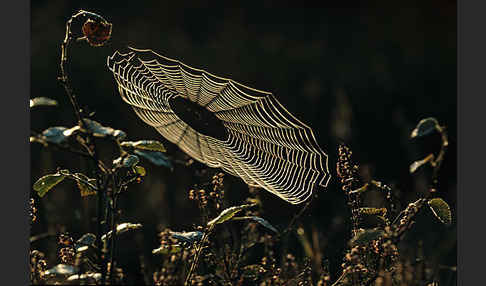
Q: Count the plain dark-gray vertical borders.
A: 2